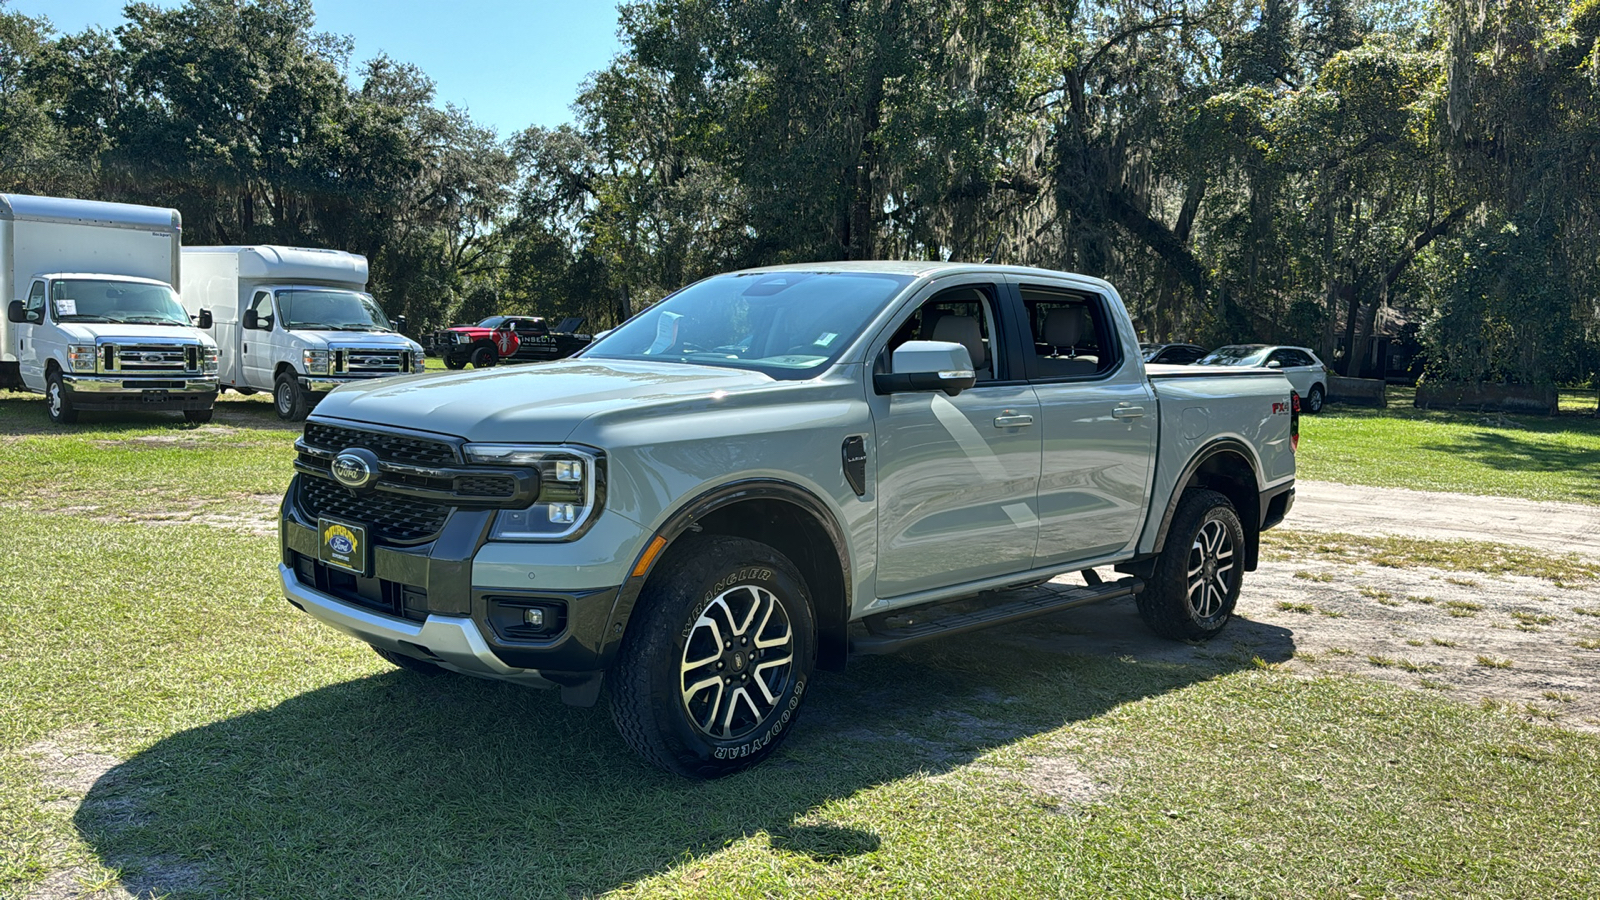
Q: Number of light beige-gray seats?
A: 2